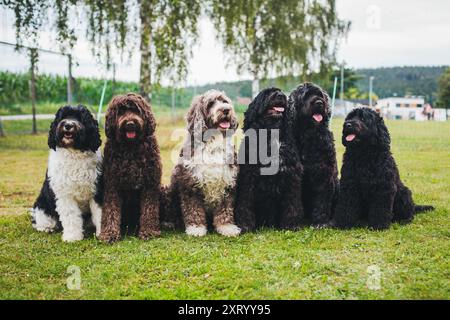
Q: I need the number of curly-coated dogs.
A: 6